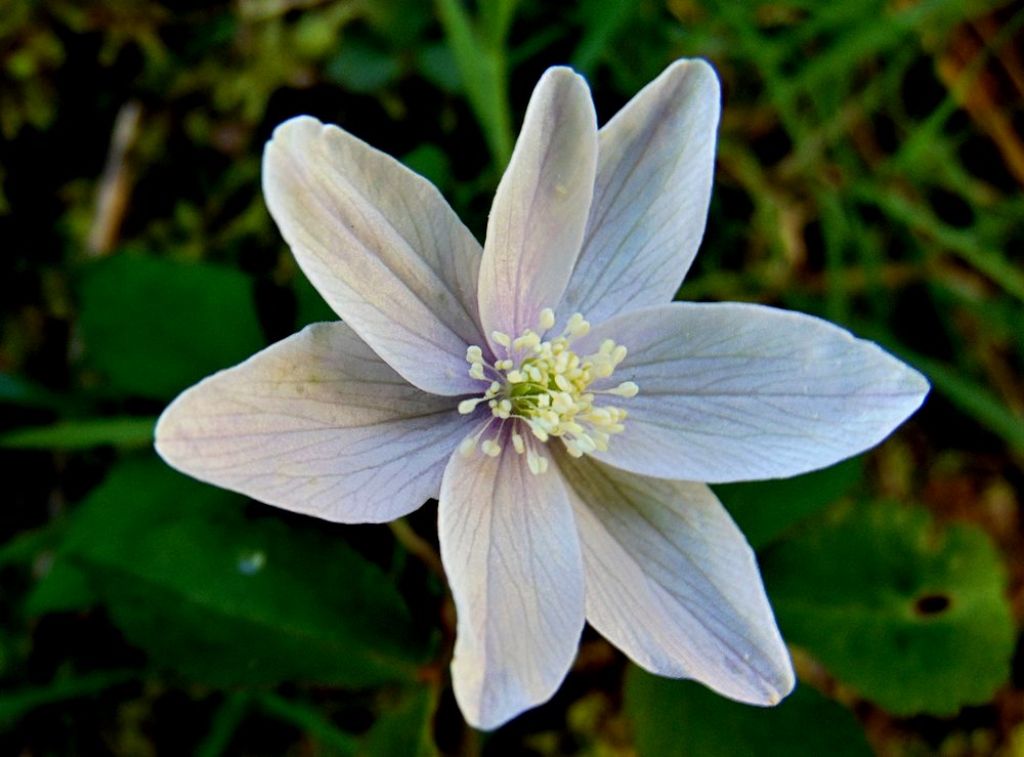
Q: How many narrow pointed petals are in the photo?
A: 7